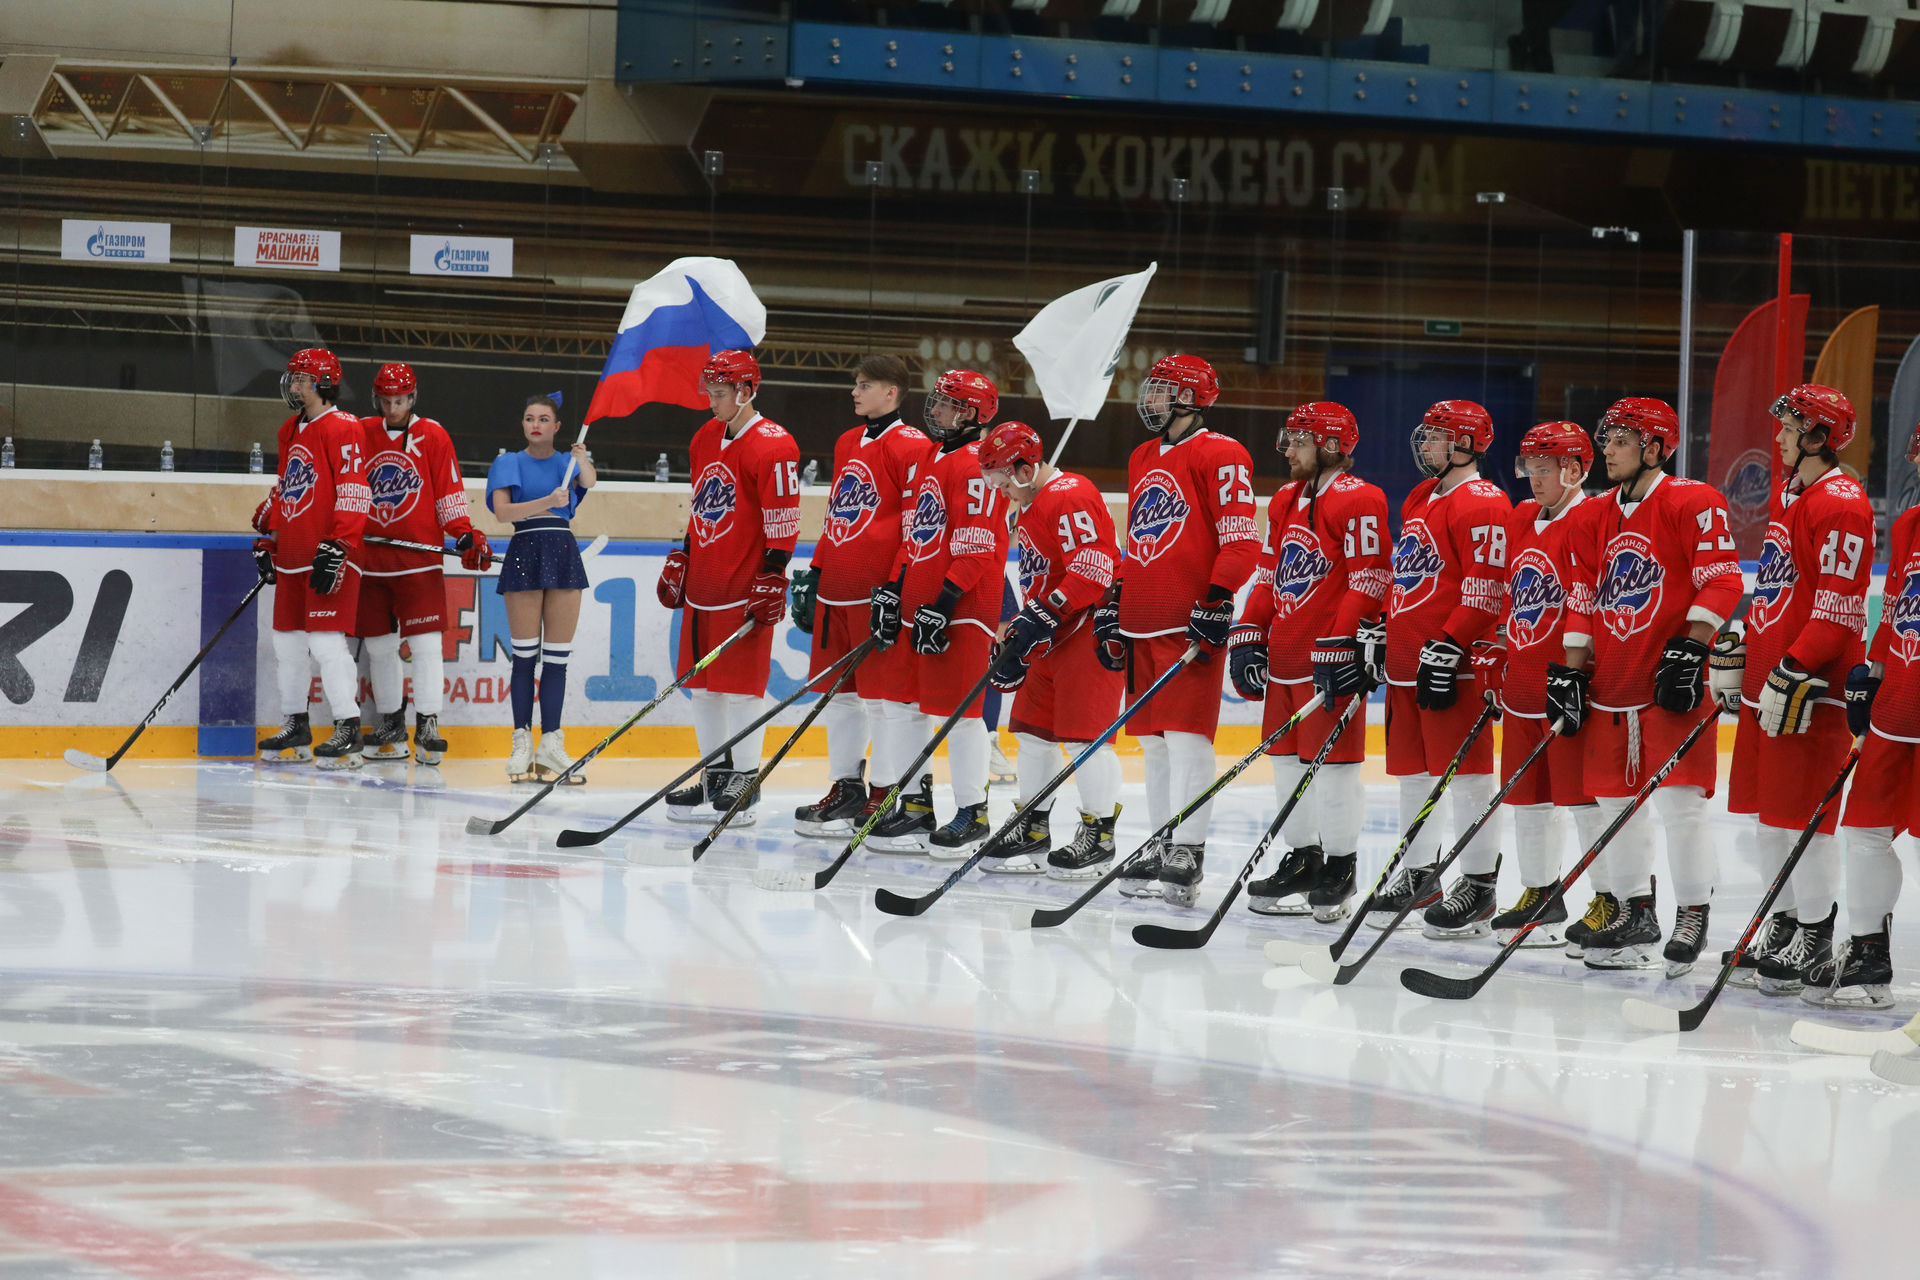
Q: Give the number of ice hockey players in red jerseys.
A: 13